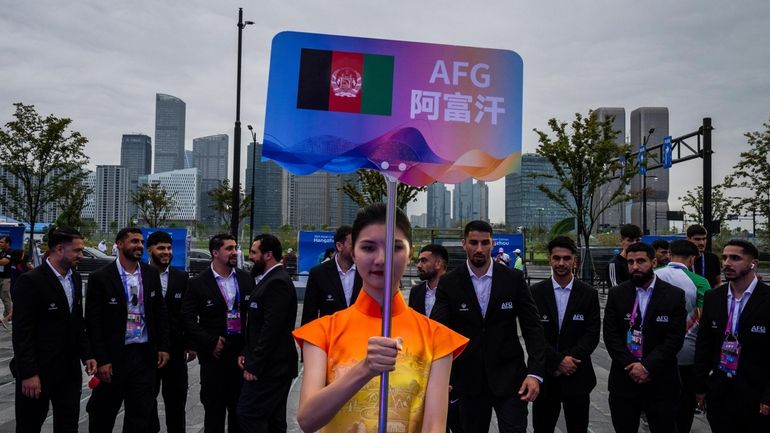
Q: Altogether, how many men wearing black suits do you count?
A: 11